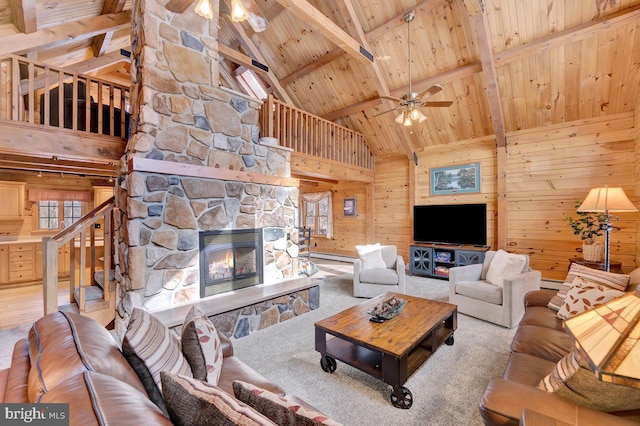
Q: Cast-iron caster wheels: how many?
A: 3